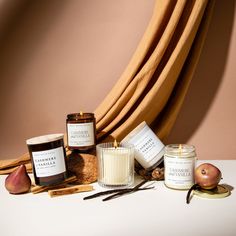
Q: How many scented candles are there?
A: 5